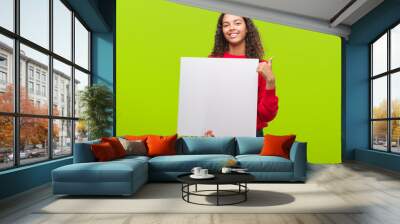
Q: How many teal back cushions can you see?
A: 2